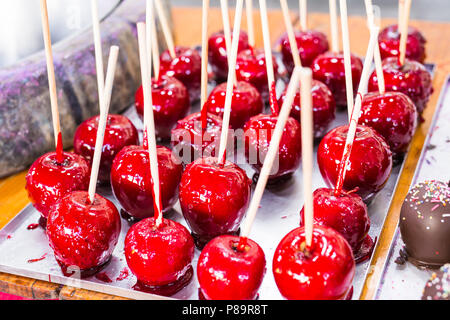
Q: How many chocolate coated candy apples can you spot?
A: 2